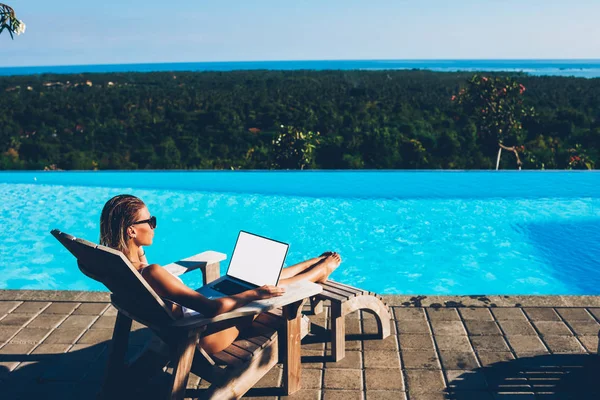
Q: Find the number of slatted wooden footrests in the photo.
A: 1